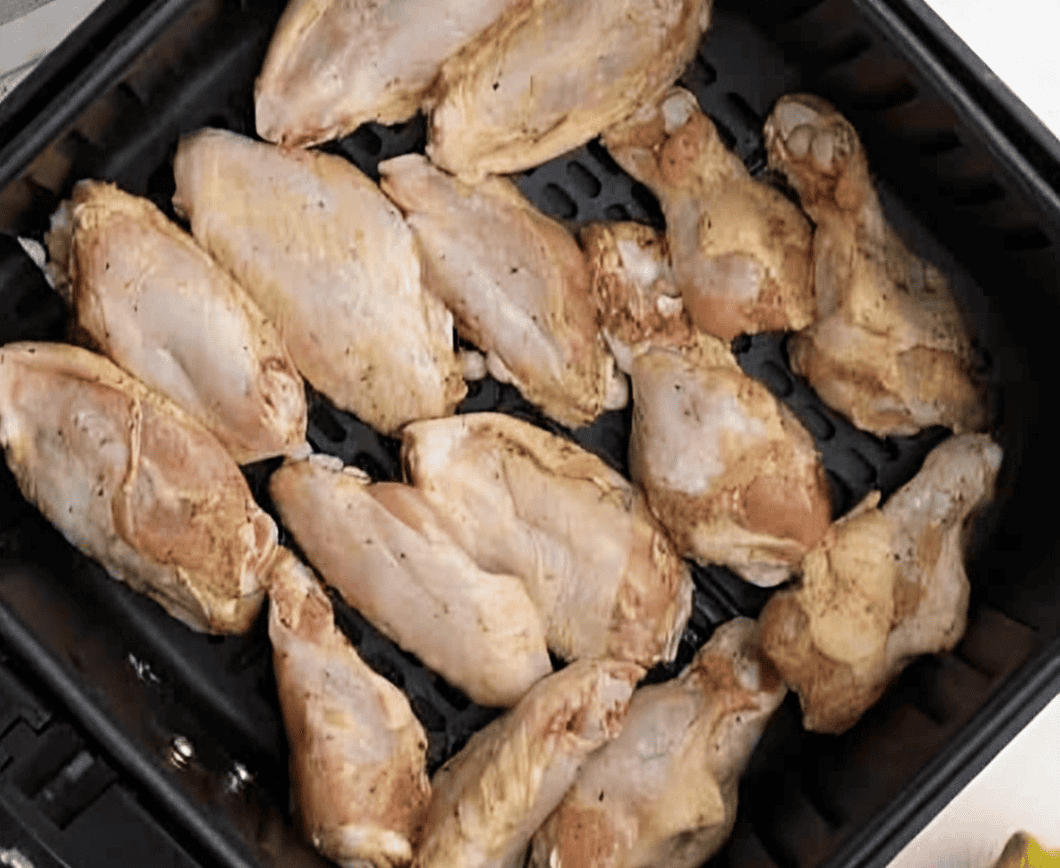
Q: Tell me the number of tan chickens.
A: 15